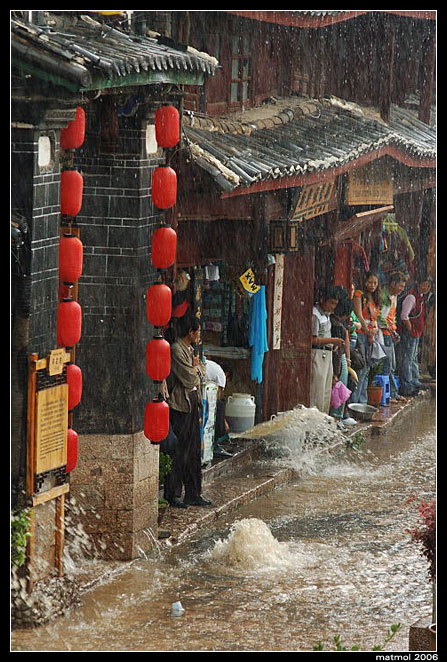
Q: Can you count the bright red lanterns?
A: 12